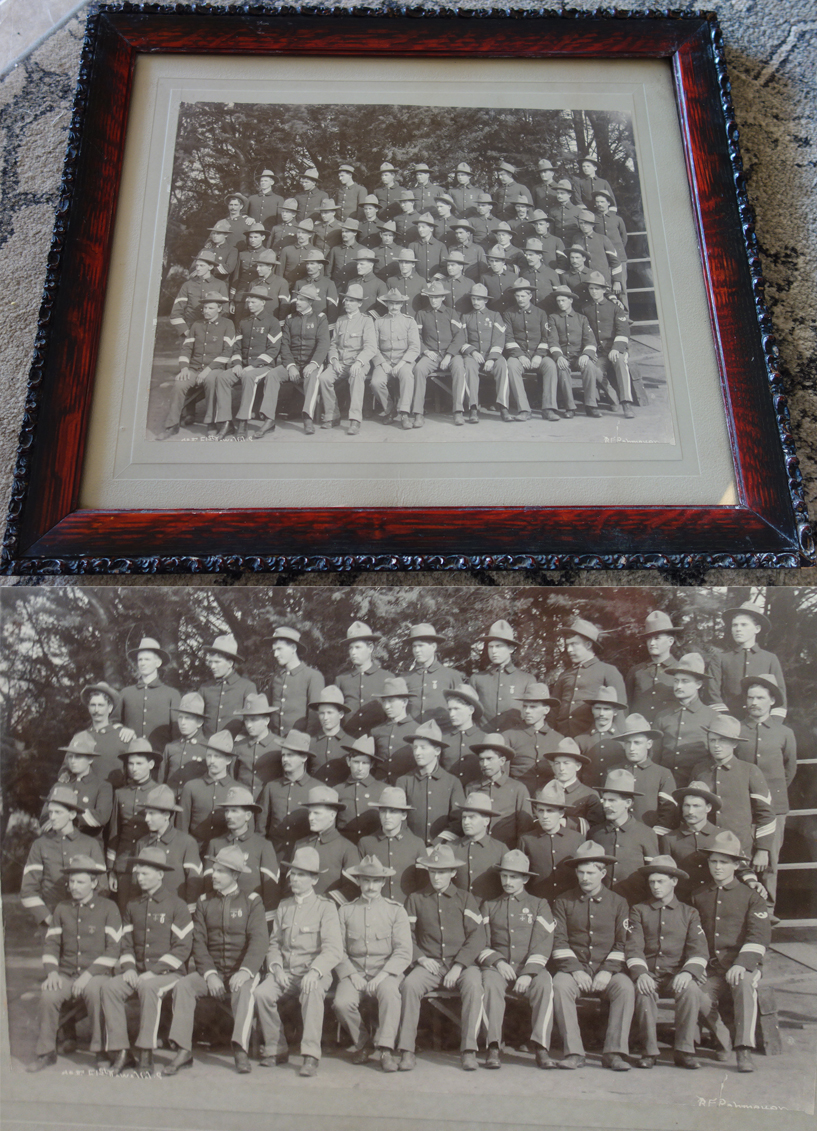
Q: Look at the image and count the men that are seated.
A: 10